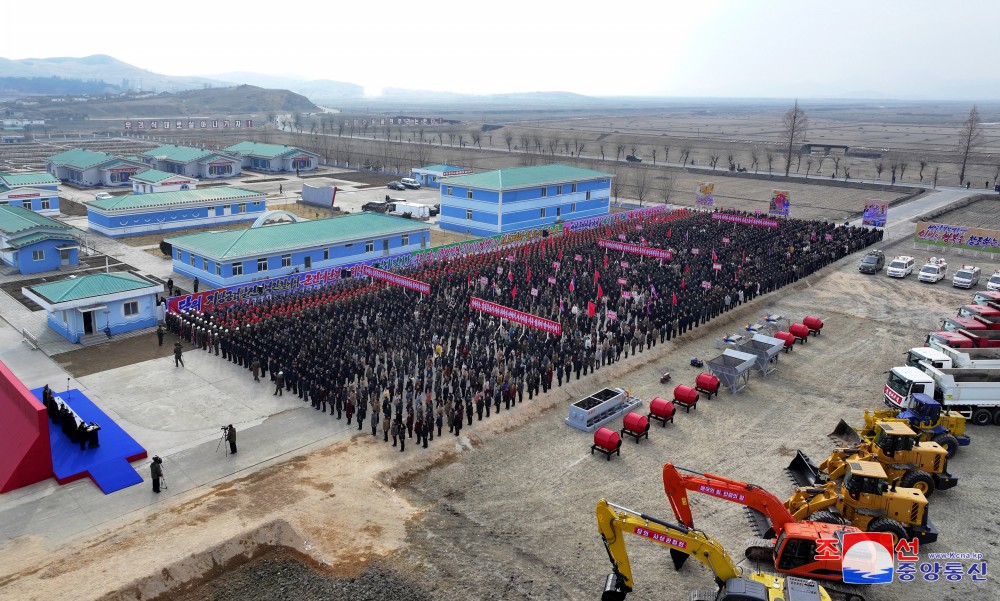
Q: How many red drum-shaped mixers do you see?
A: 8